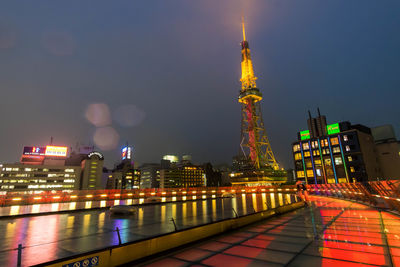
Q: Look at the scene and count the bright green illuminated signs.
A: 2